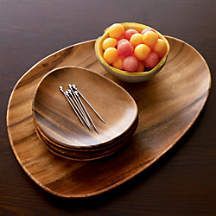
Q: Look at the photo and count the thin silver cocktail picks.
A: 6